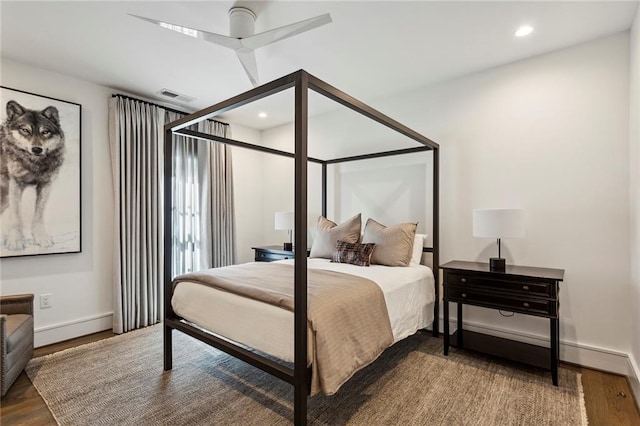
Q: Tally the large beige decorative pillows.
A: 2